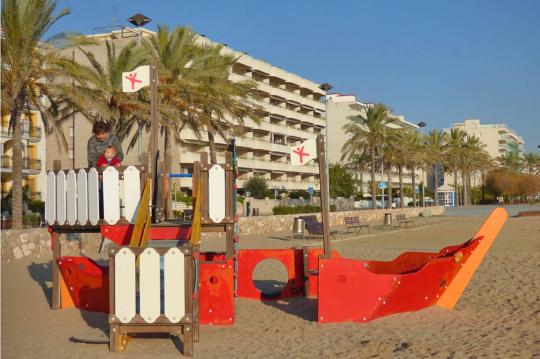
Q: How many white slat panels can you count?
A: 11